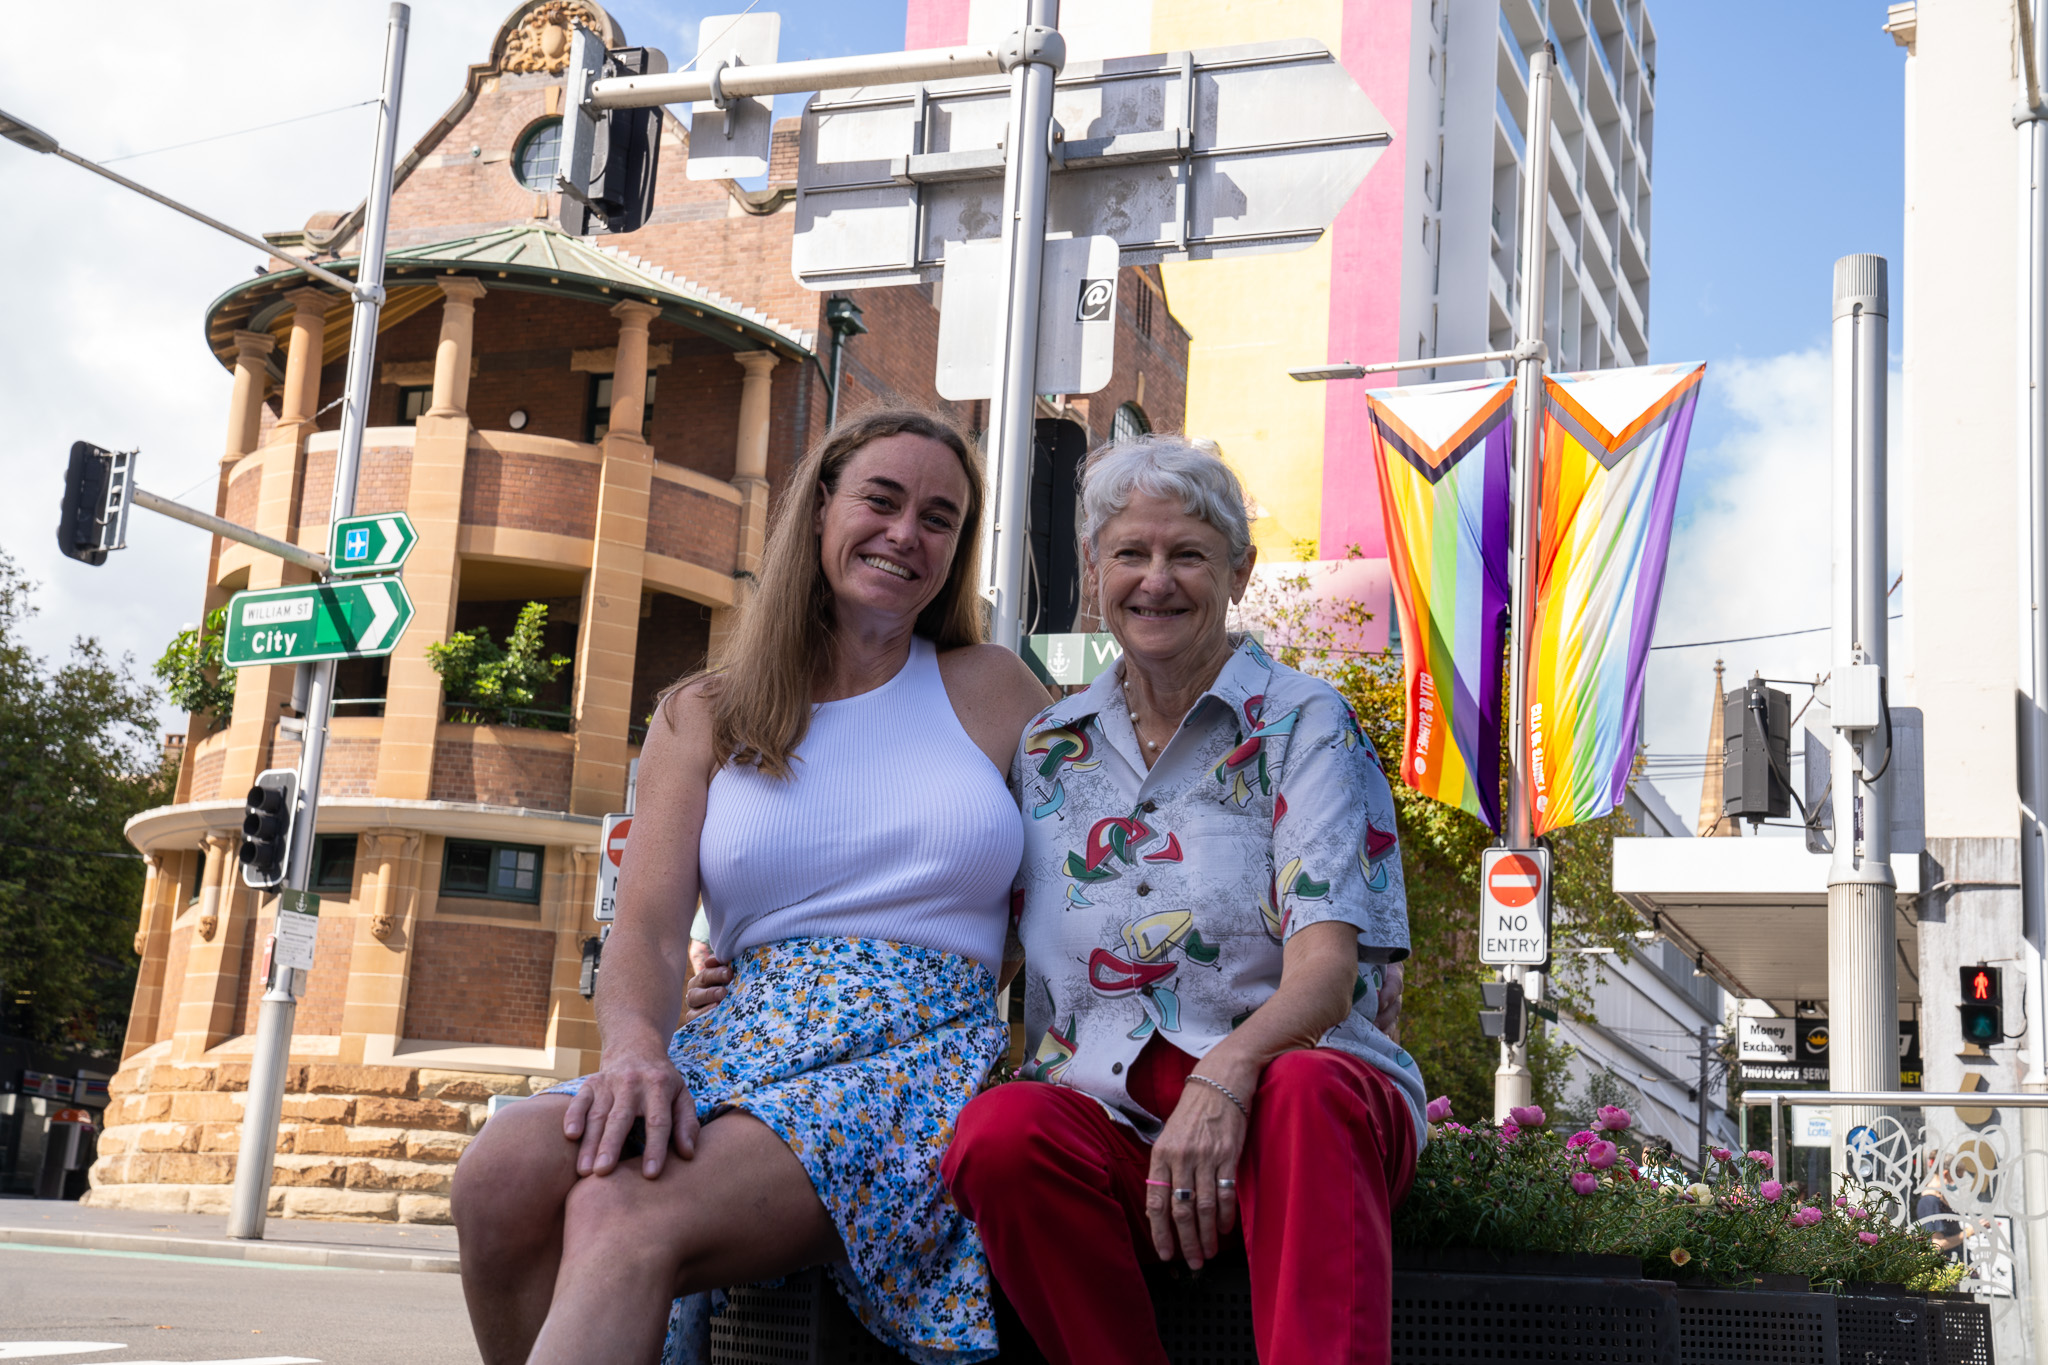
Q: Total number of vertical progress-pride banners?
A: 2